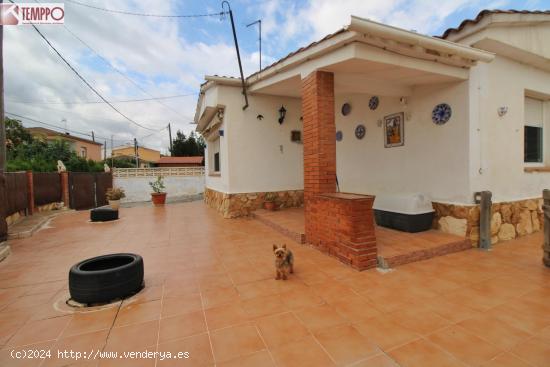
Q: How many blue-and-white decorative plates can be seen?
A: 5